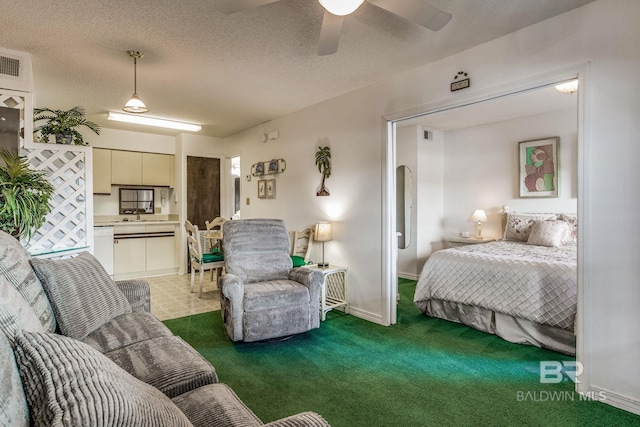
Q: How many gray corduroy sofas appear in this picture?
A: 1